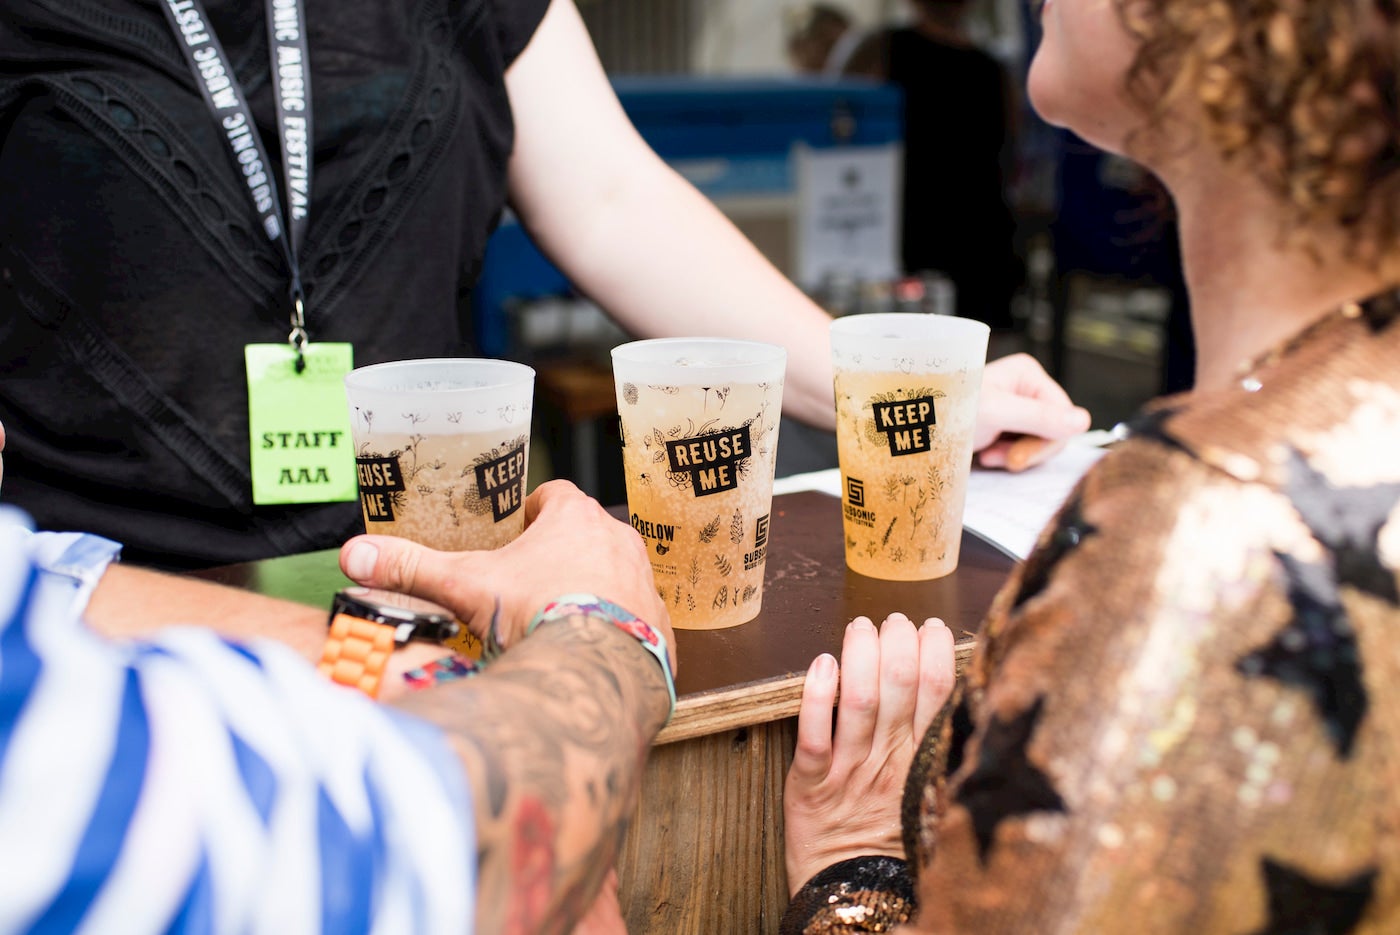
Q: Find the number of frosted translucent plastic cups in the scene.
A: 3